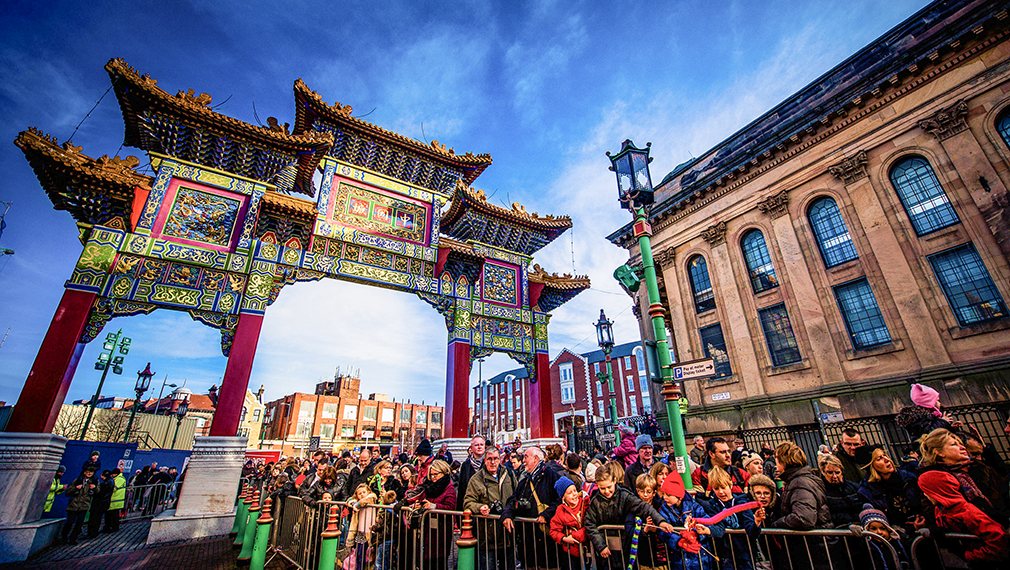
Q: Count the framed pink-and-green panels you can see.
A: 3